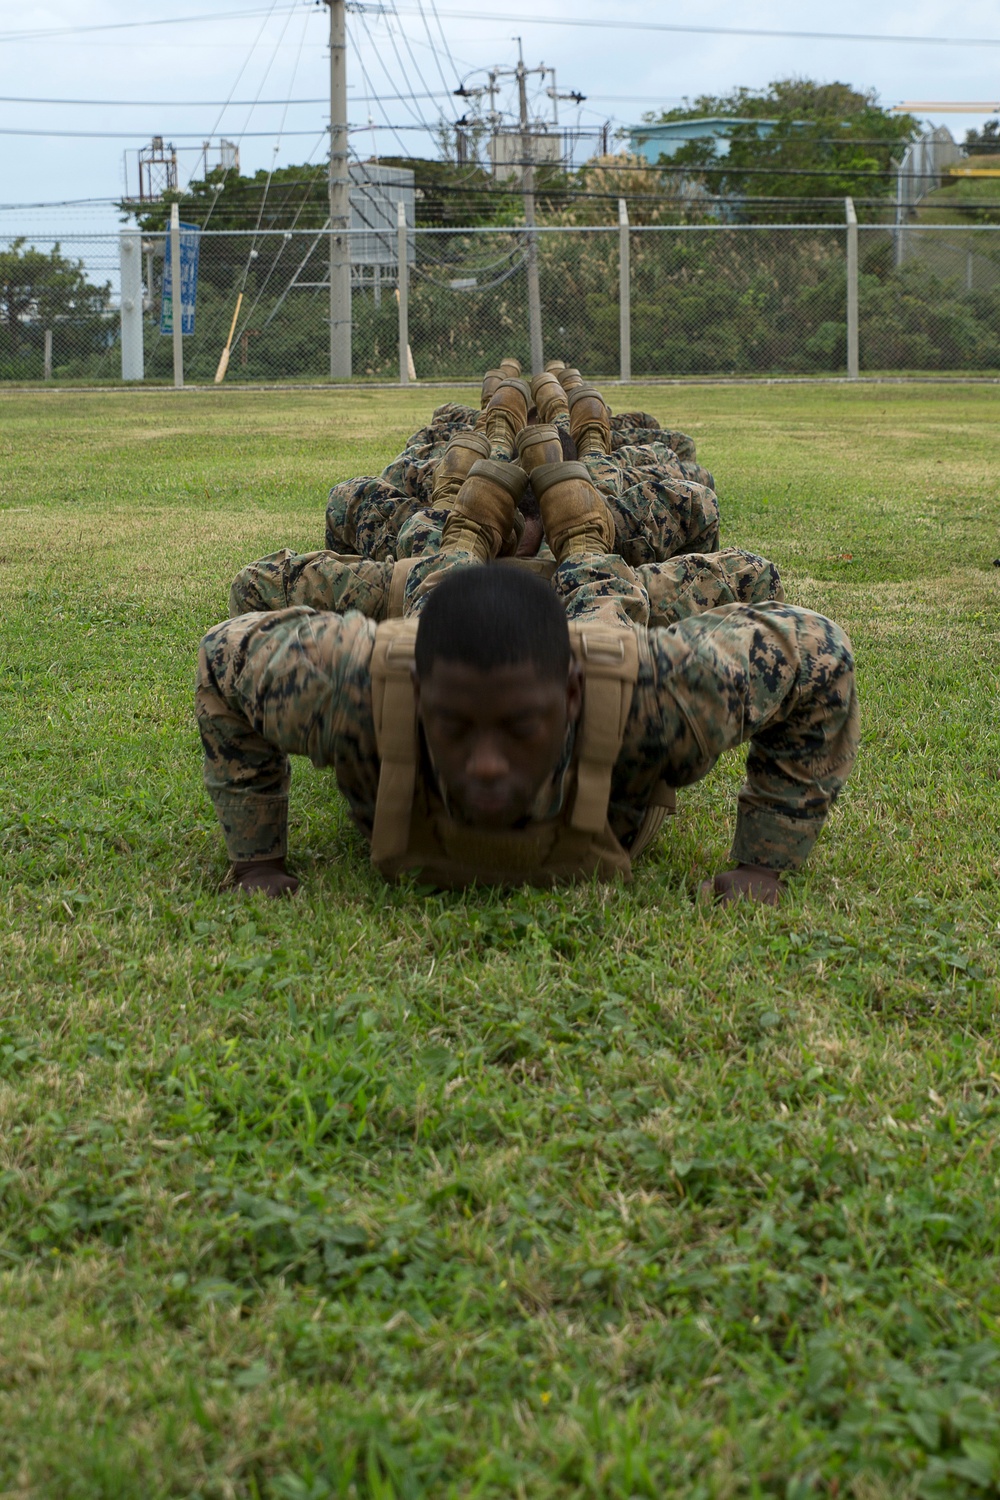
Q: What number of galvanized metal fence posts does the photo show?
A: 4